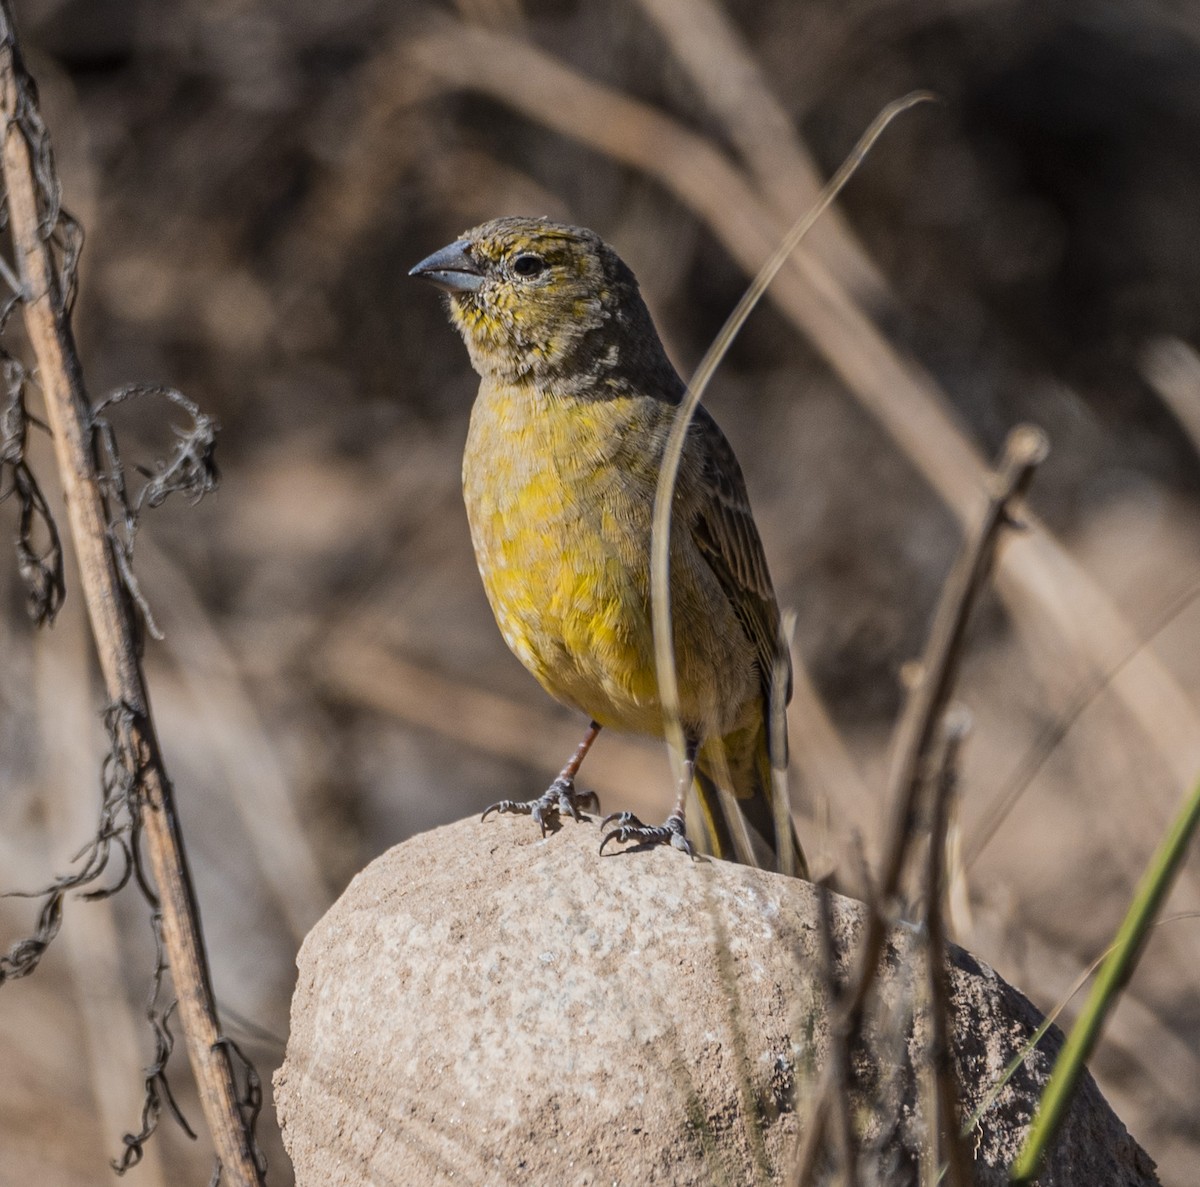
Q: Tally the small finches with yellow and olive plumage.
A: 1